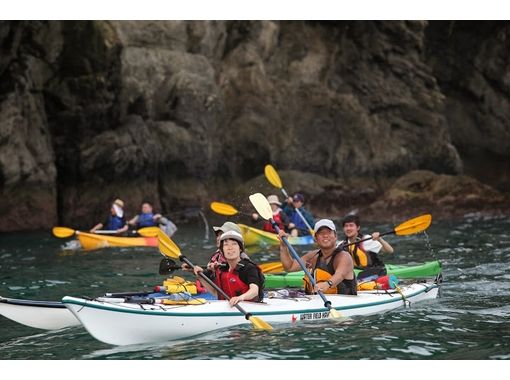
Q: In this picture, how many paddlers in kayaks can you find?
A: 8